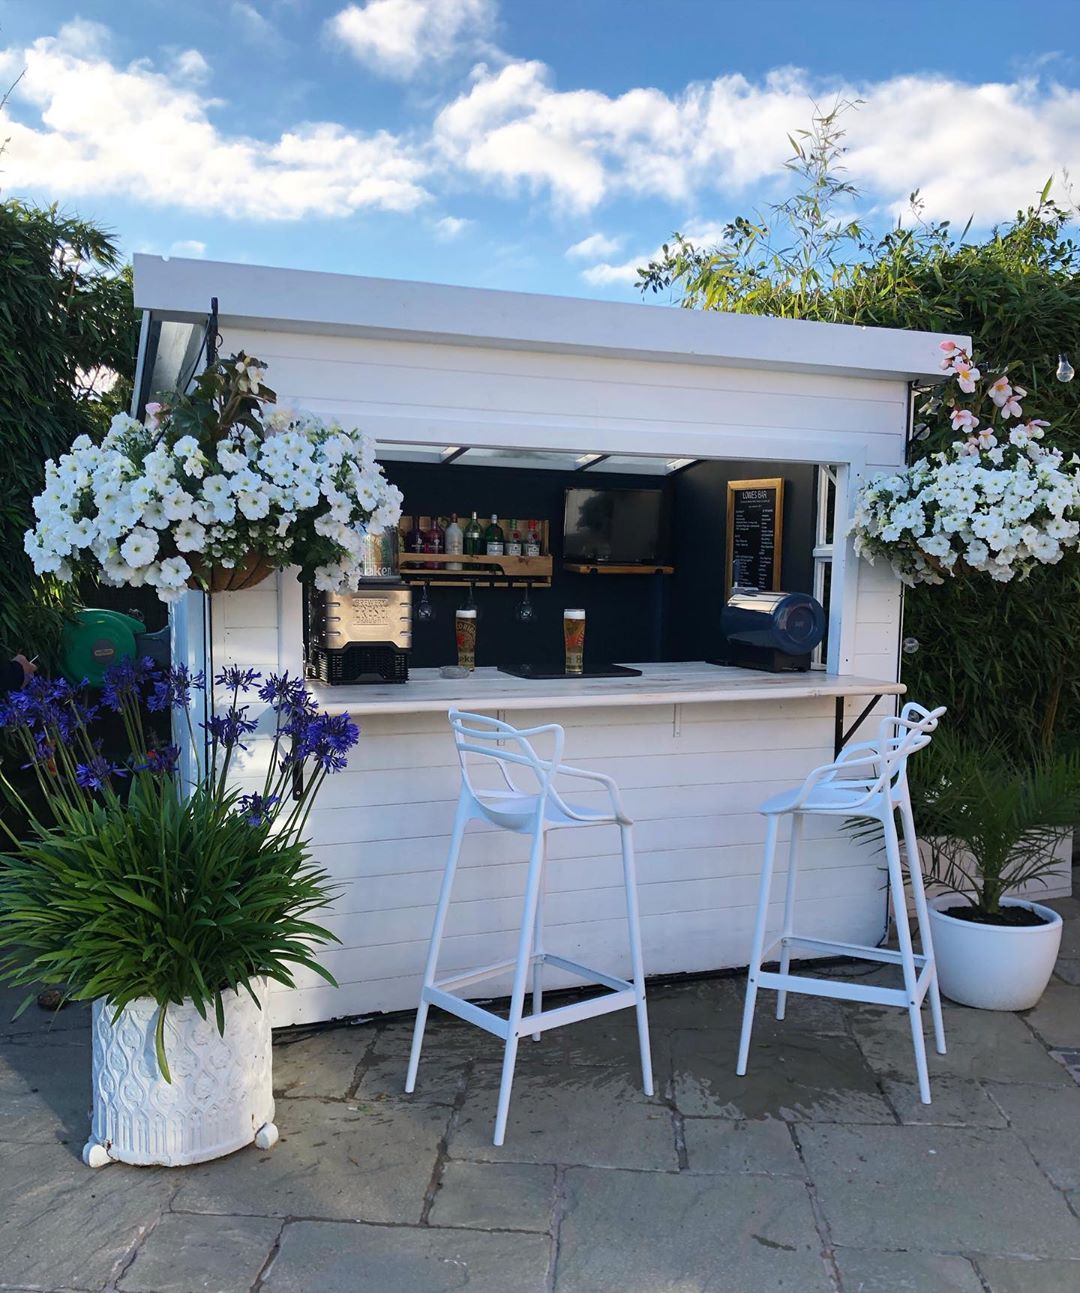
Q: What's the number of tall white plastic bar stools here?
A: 2